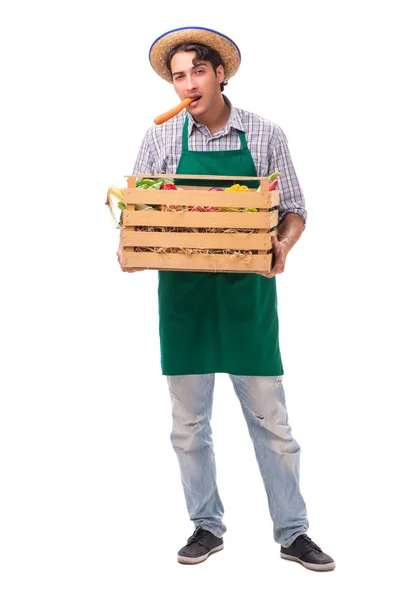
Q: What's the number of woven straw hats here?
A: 1